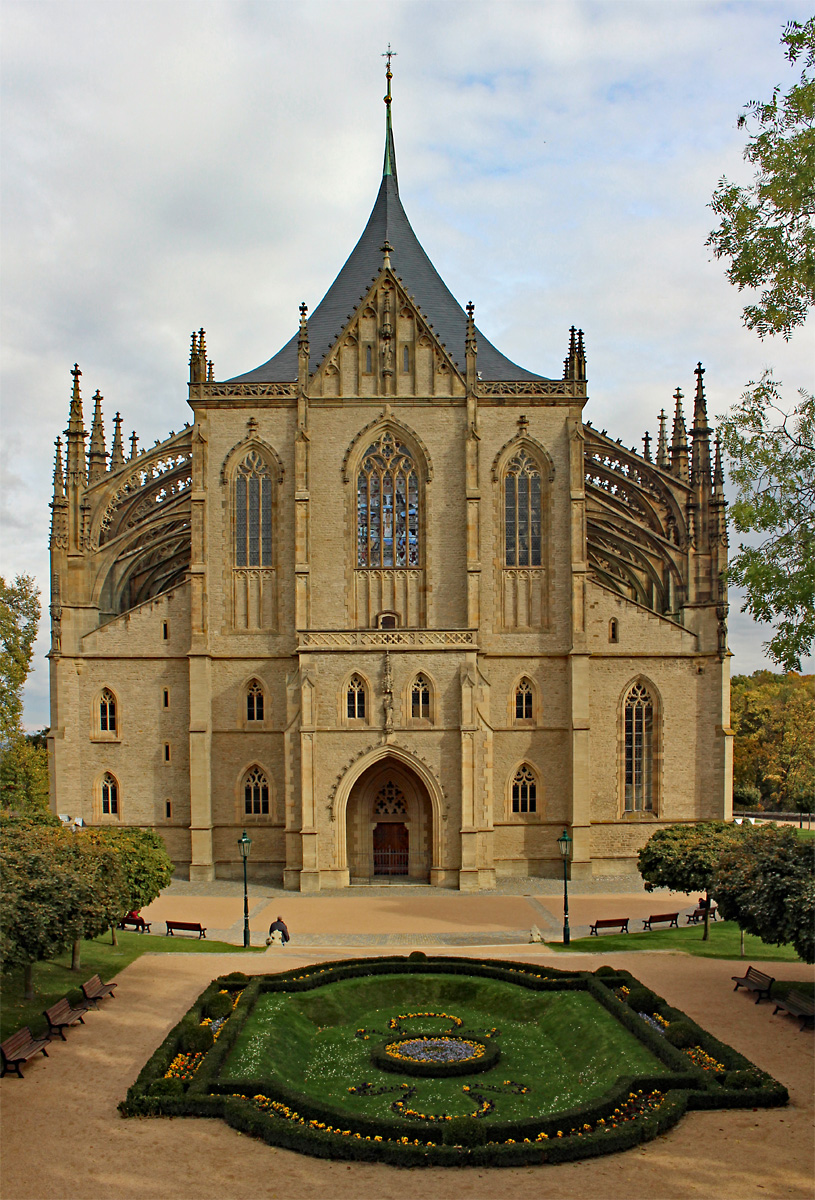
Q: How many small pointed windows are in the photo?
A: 8